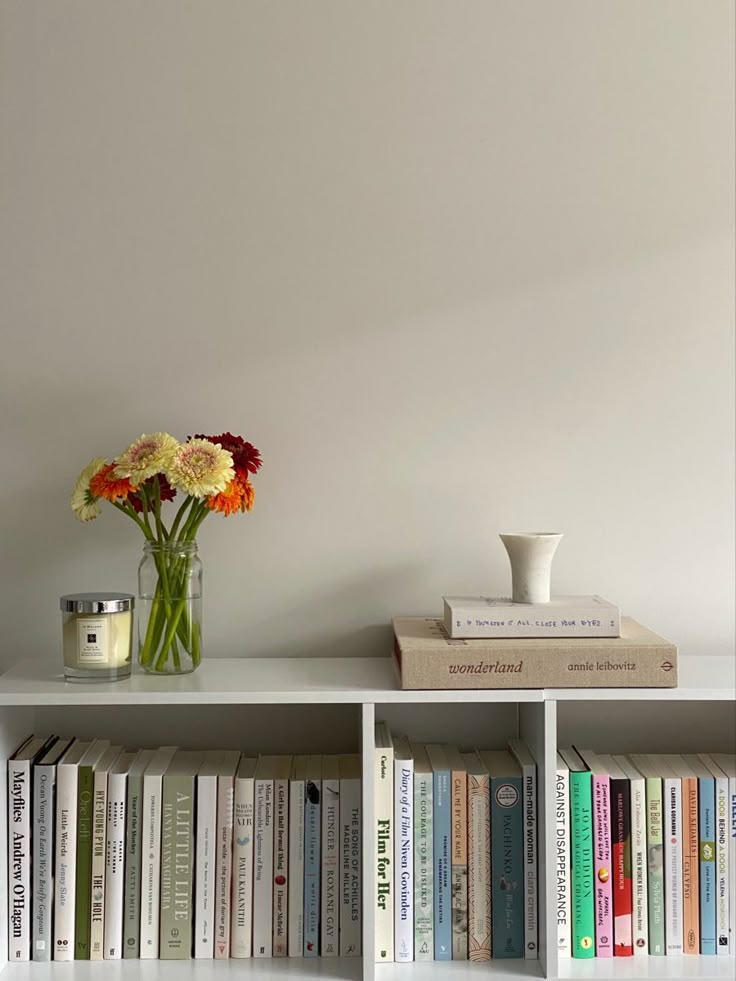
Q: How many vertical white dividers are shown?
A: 2